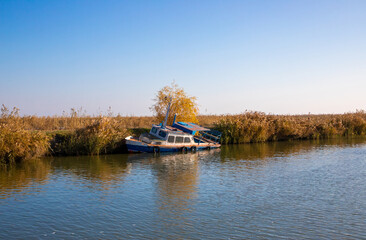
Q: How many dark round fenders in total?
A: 4